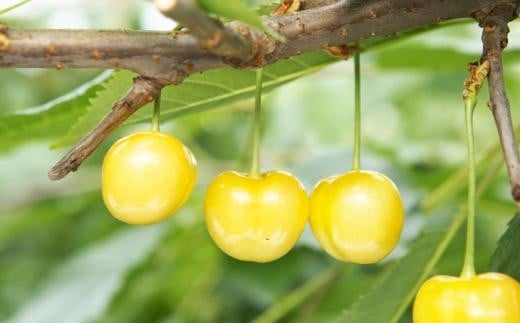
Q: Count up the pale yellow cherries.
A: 4